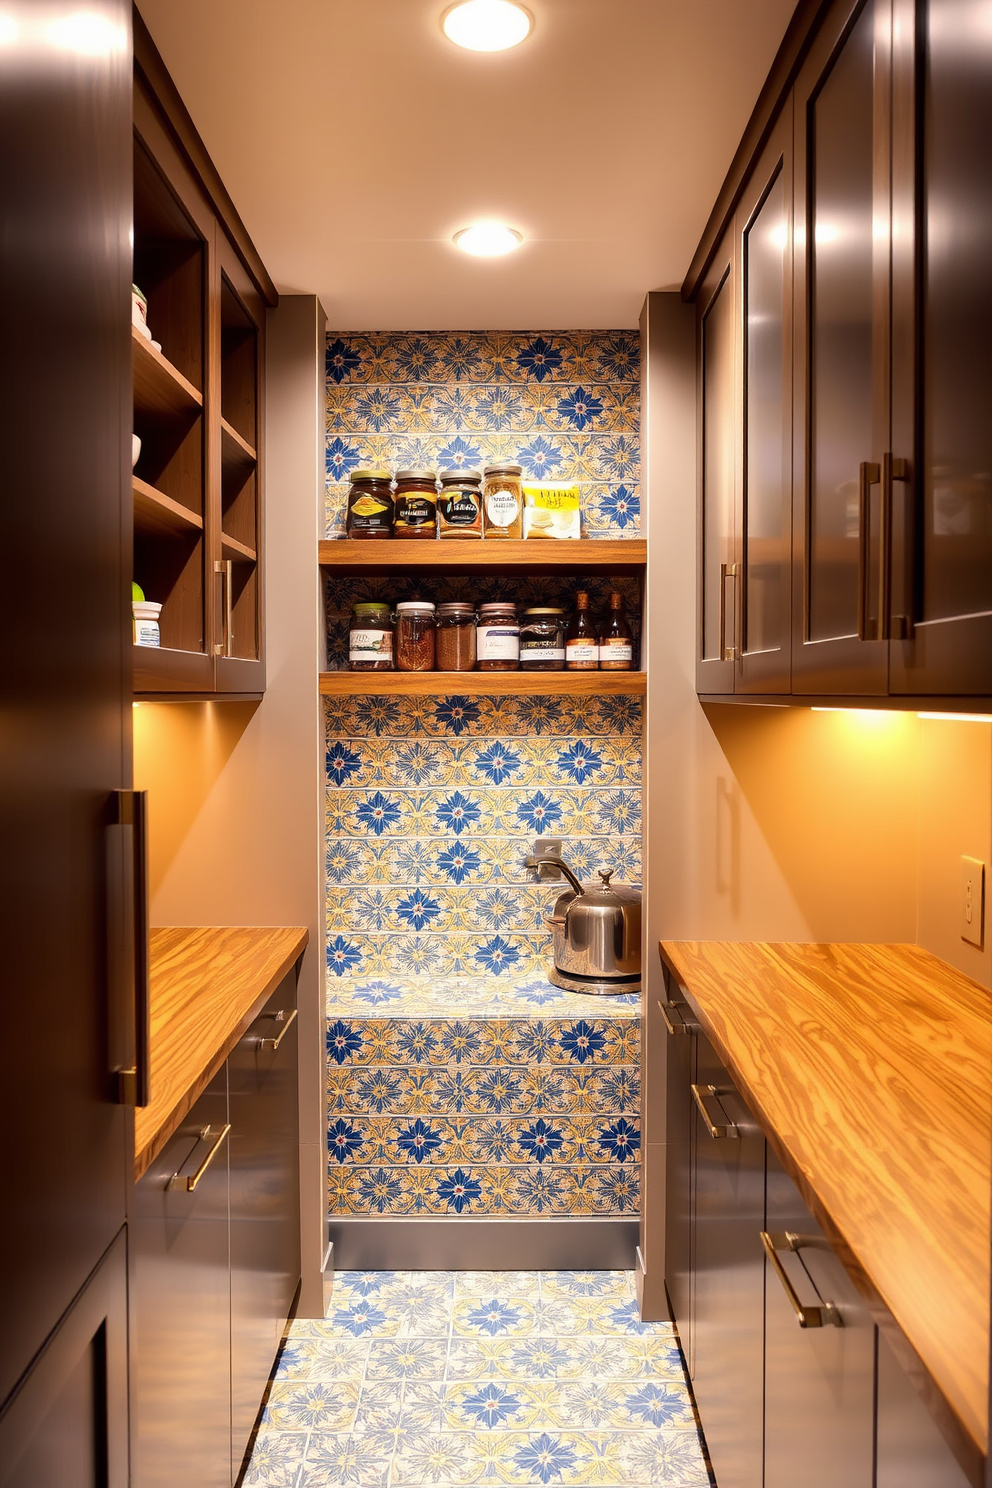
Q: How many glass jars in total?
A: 9